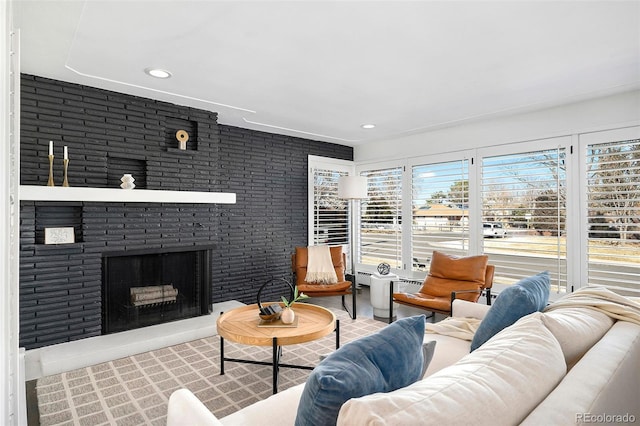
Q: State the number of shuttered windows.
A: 5